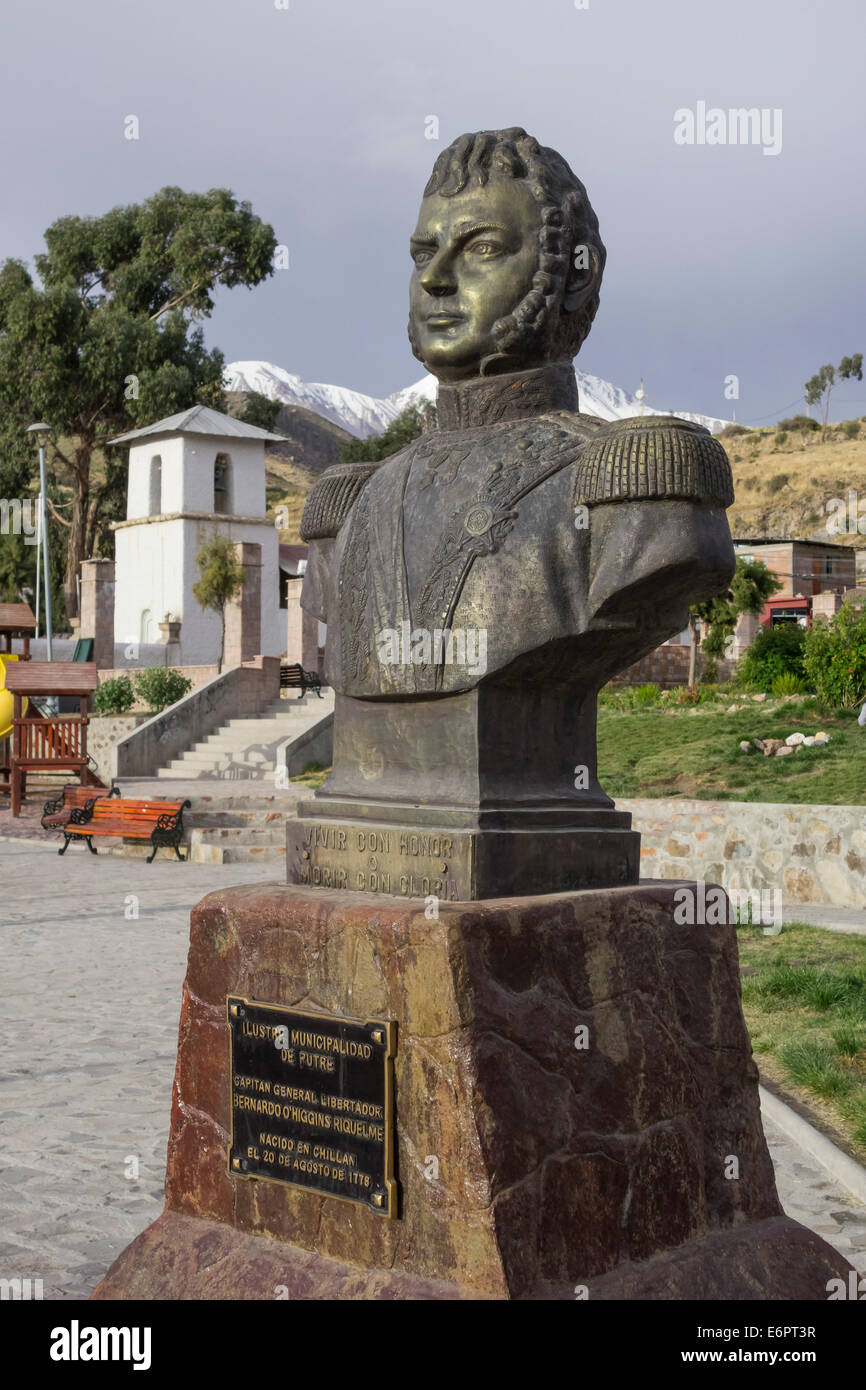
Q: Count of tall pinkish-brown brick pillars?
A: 3